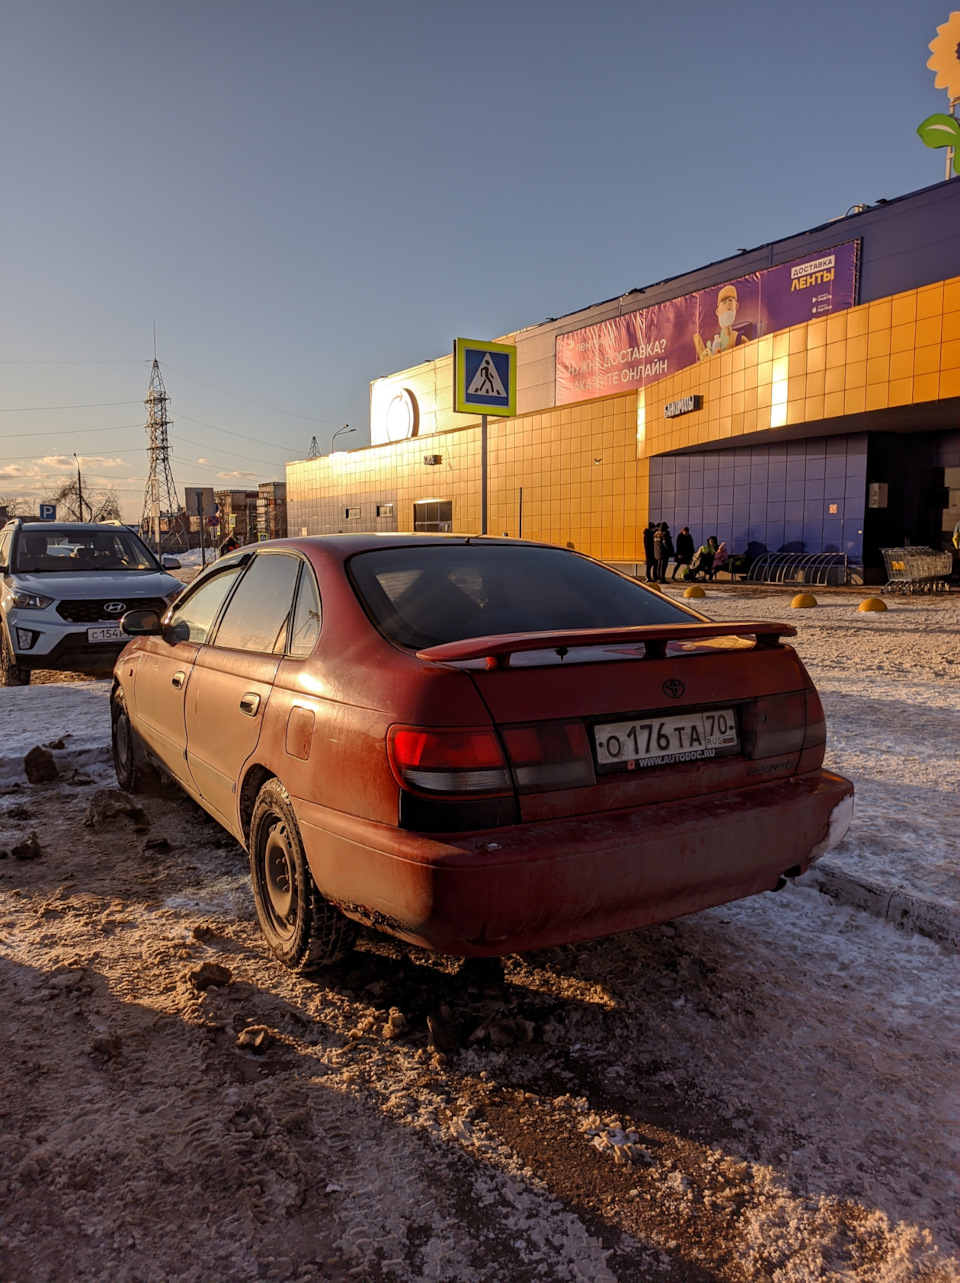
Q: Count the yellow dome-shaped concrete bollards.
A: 4